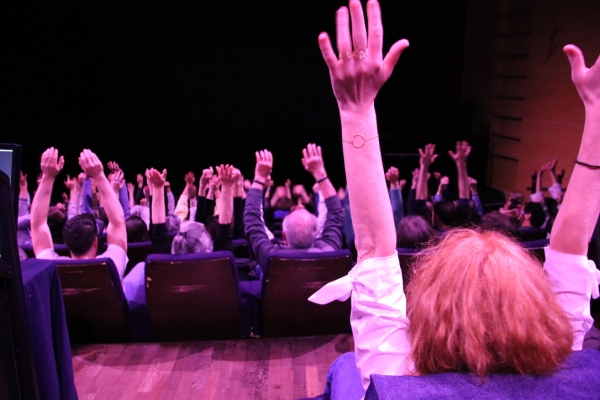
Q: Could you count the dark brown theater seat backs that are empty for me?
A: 0